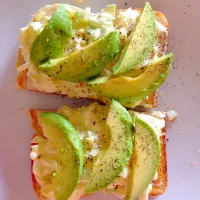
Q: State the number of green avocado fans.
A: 7